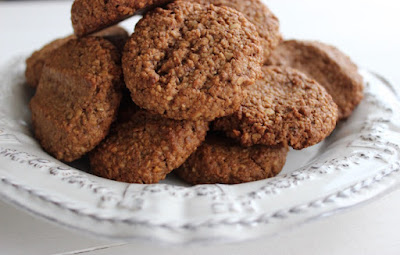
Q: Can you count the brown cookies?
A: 9